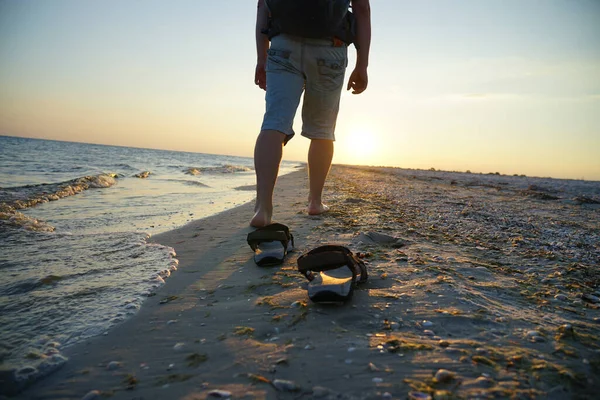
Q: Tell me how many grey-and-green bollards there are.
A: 0